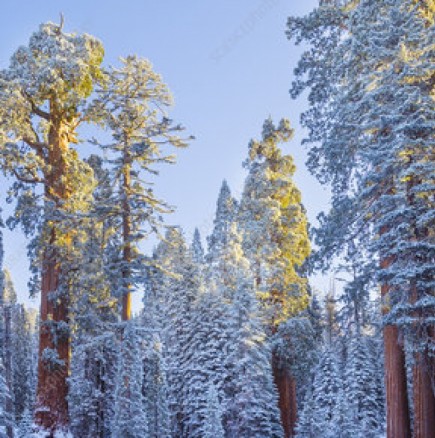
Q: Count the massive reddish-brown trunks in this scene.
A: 4